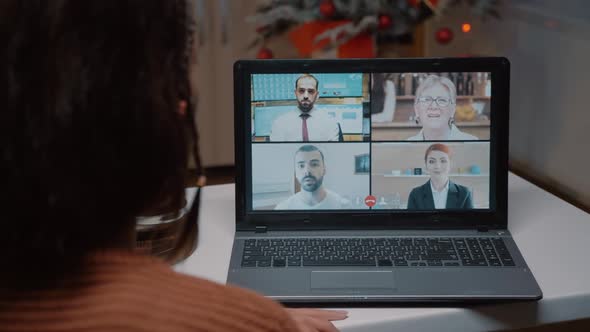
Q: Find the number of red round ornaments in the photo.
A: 4